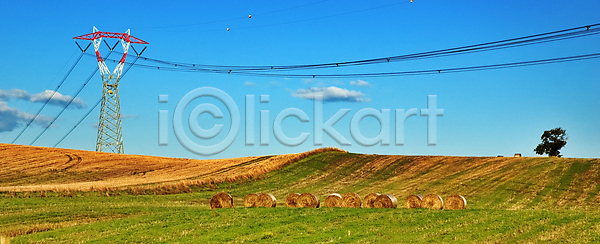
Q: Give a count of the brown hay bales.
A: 12